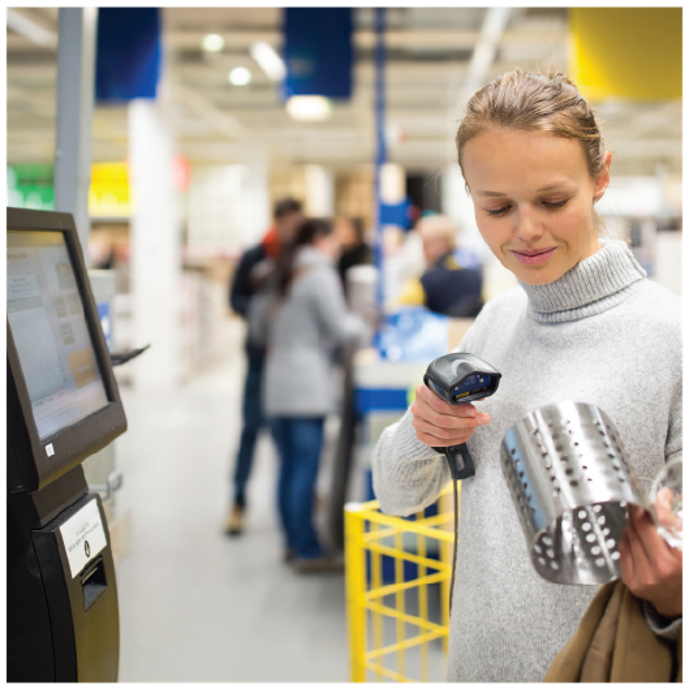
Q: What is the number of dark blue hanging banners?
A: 2